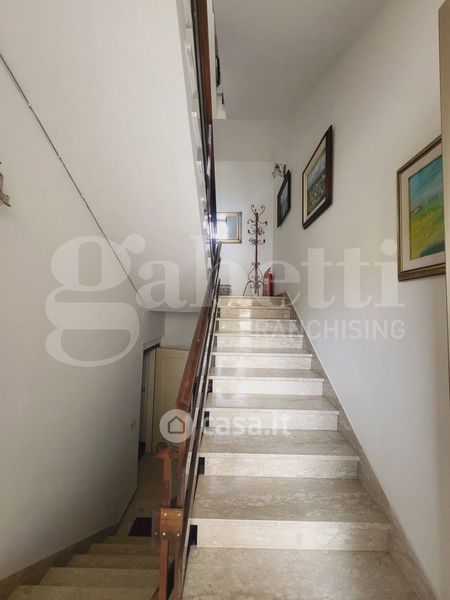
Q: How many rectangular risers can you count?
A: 9